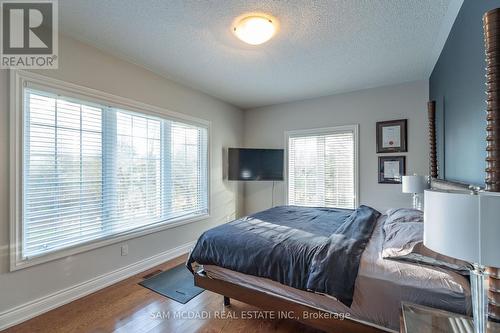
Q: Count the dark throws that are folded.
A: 1